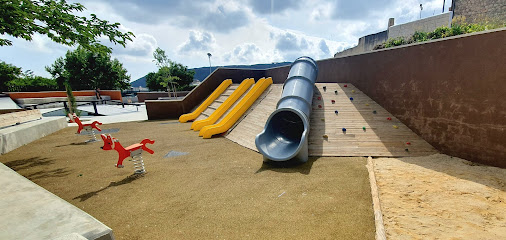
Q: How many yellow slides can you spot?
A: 3